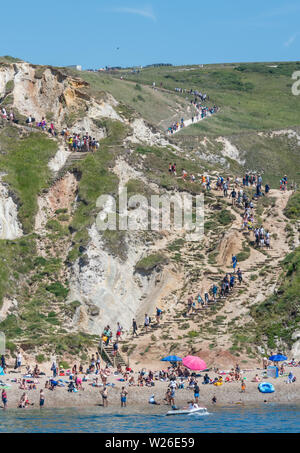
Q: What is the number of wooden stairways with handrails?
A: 1